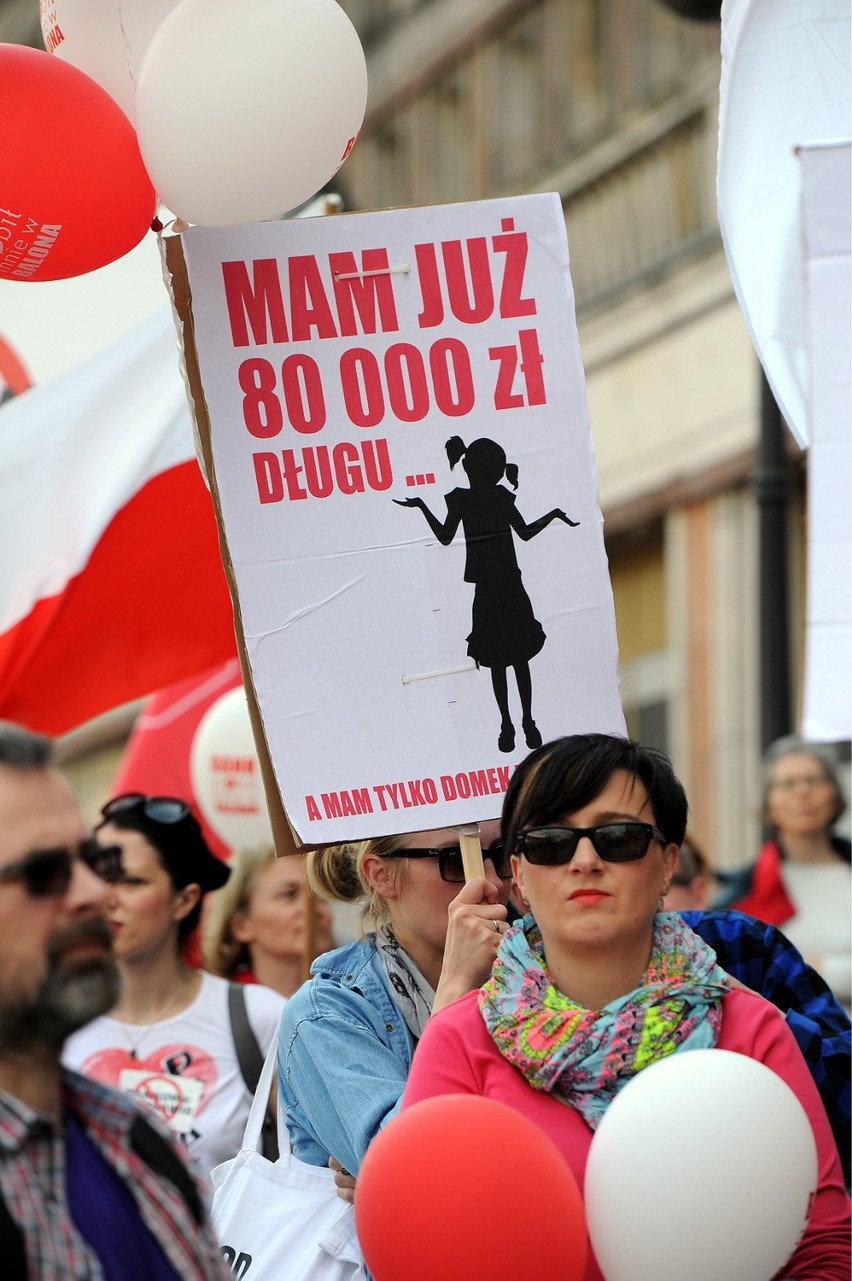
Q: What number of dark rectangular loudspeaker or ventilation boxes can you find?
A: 0